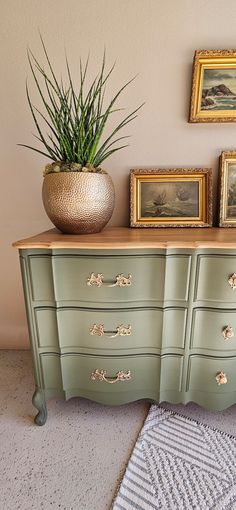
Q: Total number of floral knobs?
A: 3